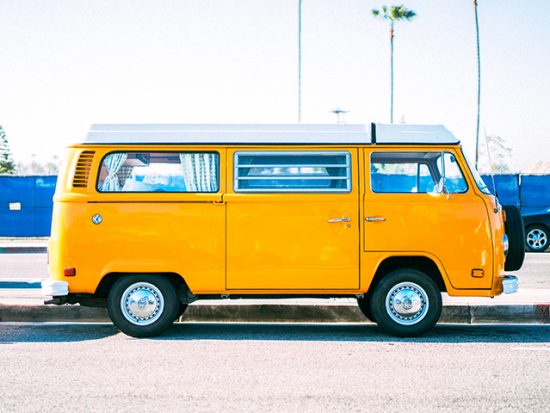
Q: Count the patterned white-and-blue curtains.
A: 2